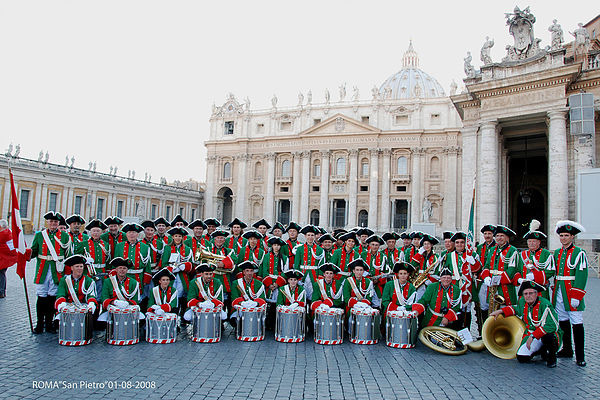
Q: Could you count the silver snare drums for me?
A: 9